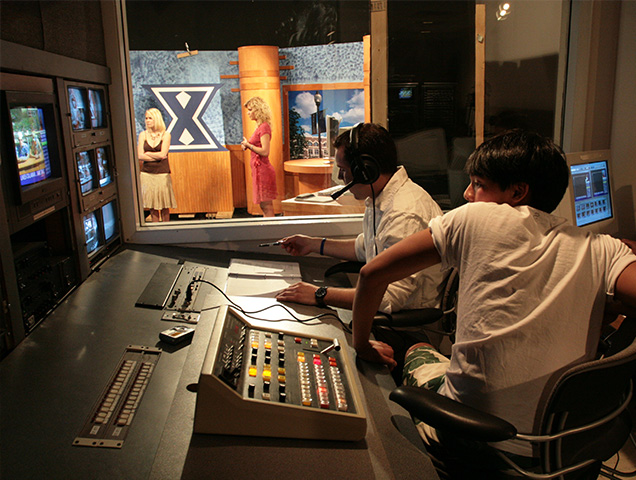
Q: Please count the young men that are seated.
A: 2